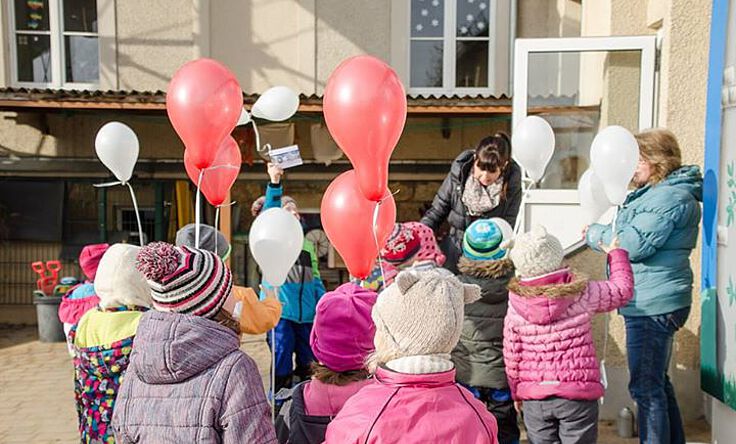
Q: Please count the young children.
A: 11